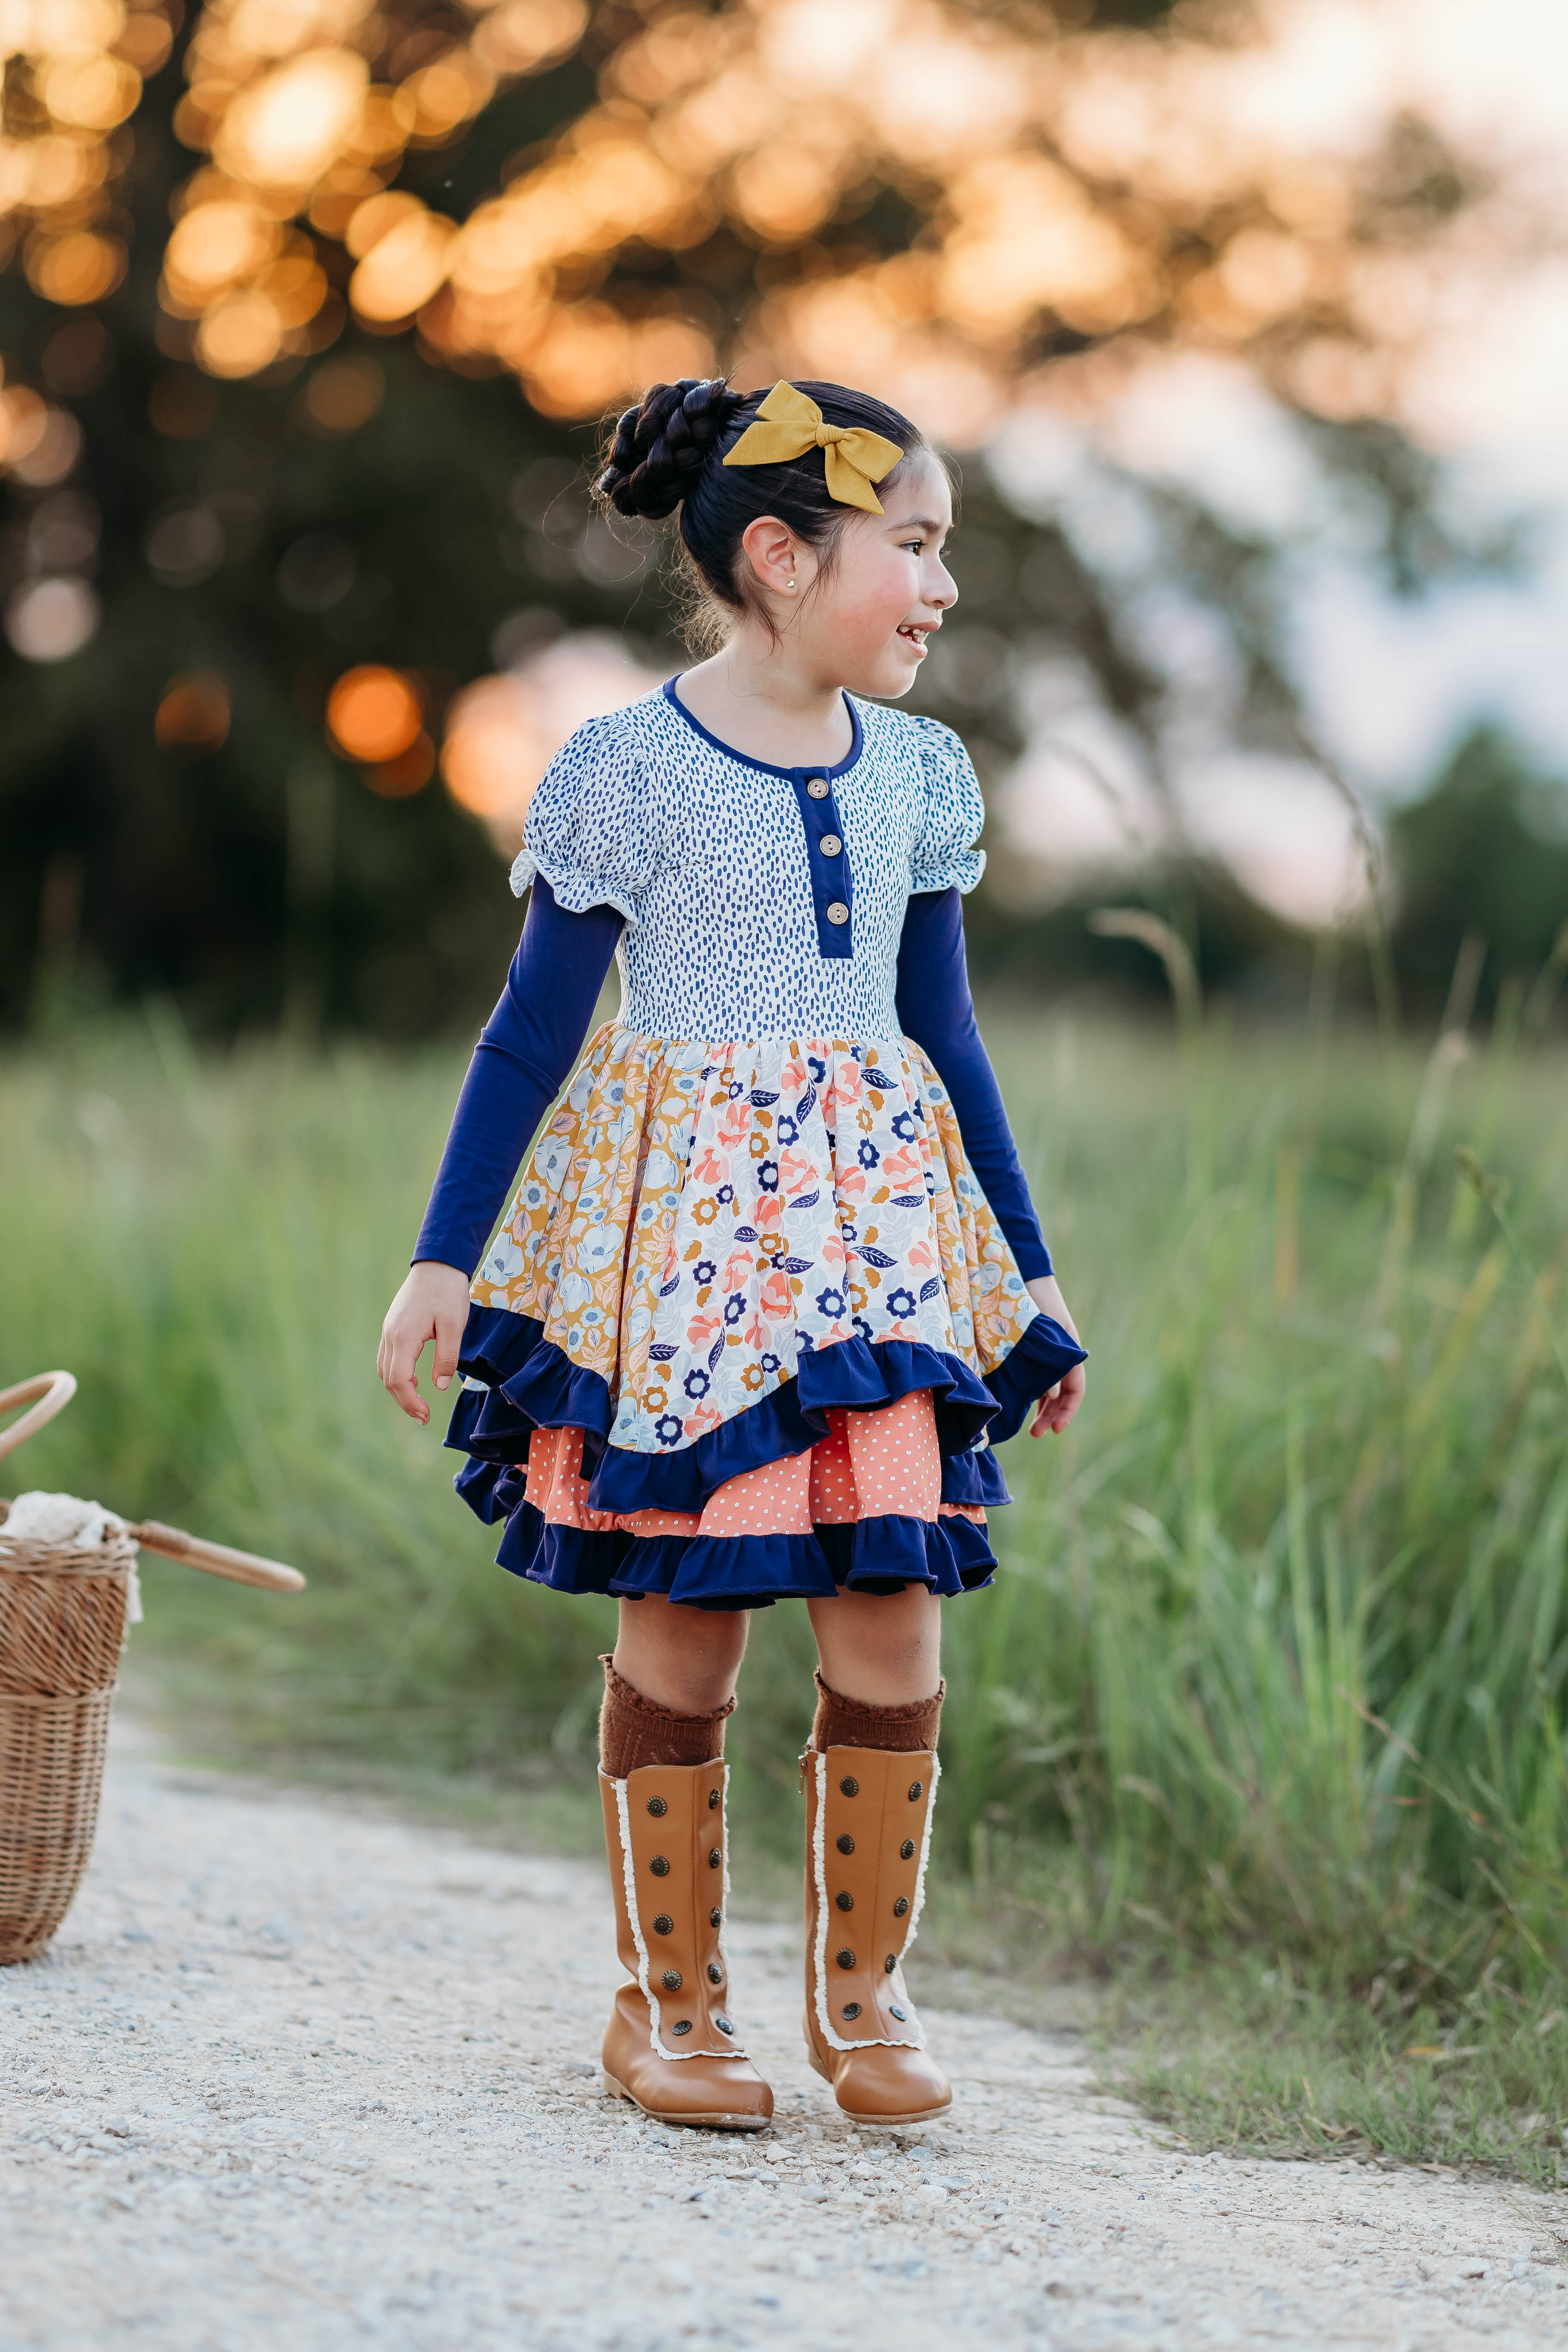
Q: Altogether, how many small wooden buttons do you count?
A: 3